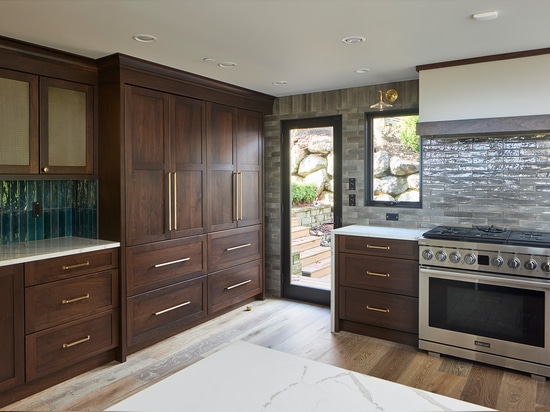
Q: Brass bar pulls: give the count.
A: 14